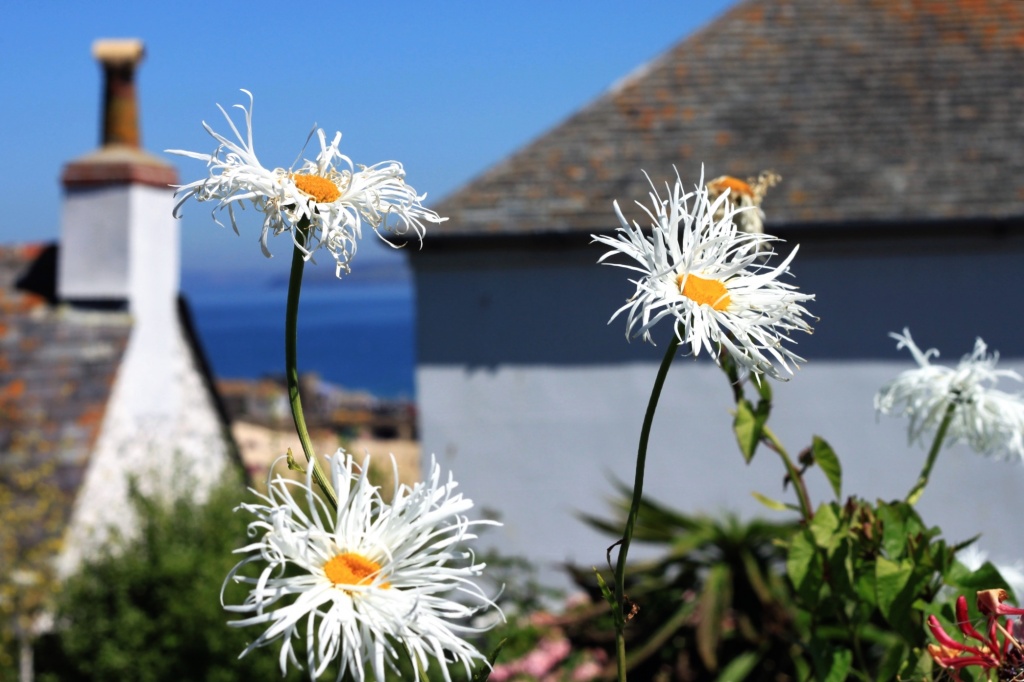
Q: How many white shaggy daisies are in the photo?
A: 4